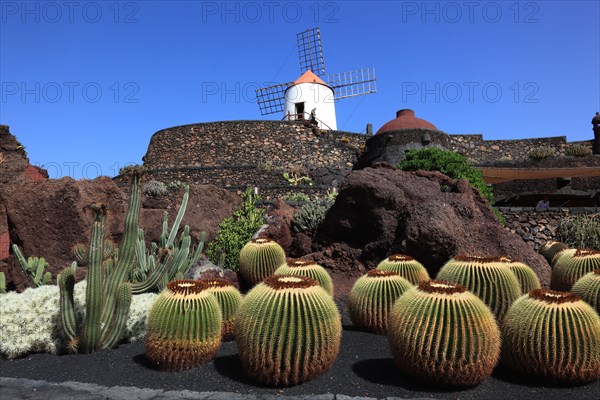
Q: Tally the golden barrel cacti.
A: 14